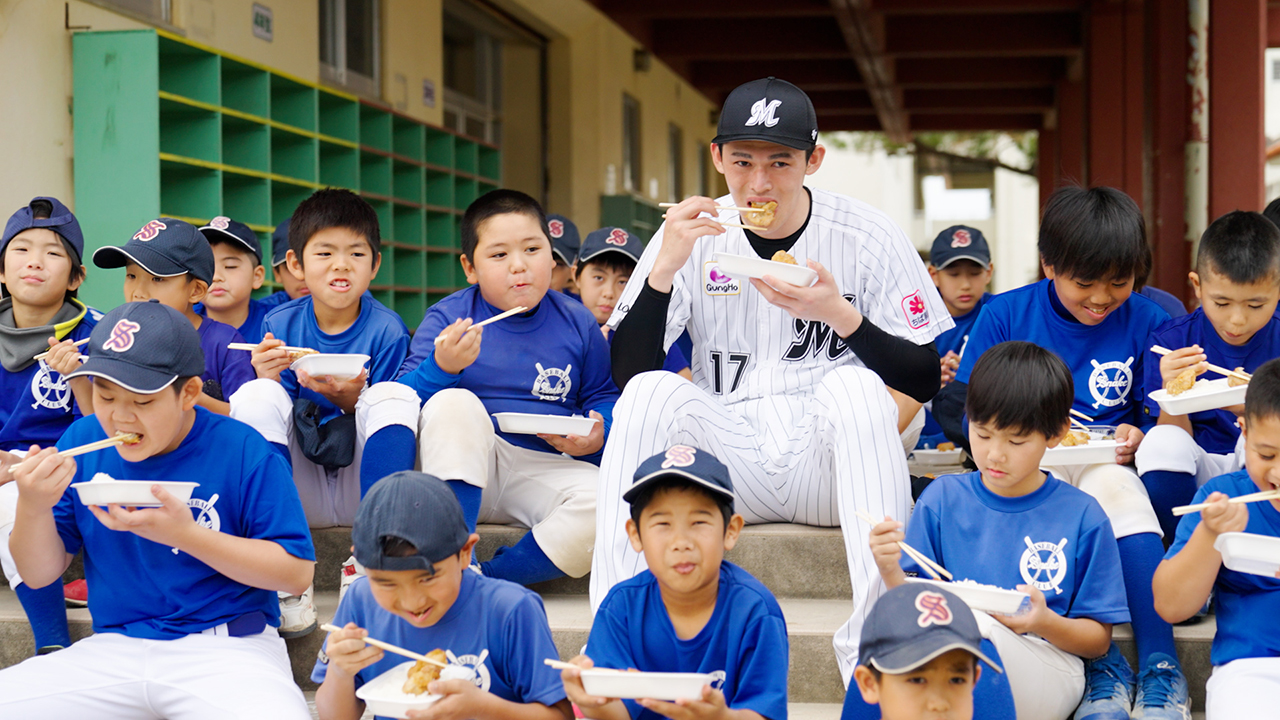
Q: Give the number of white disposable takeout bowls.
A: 11